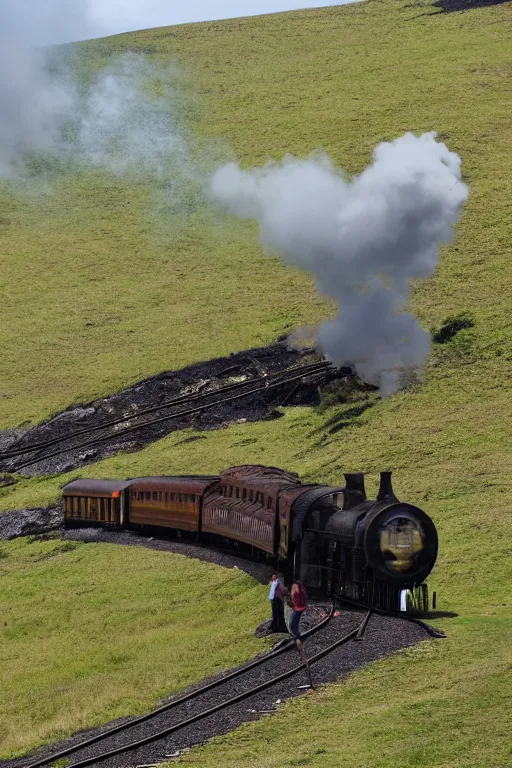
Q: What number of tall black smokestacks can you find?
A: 2